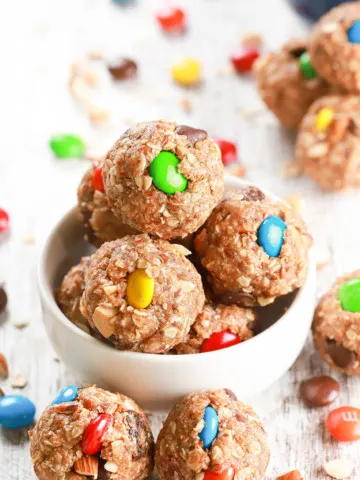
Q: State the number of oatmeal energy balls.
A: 12